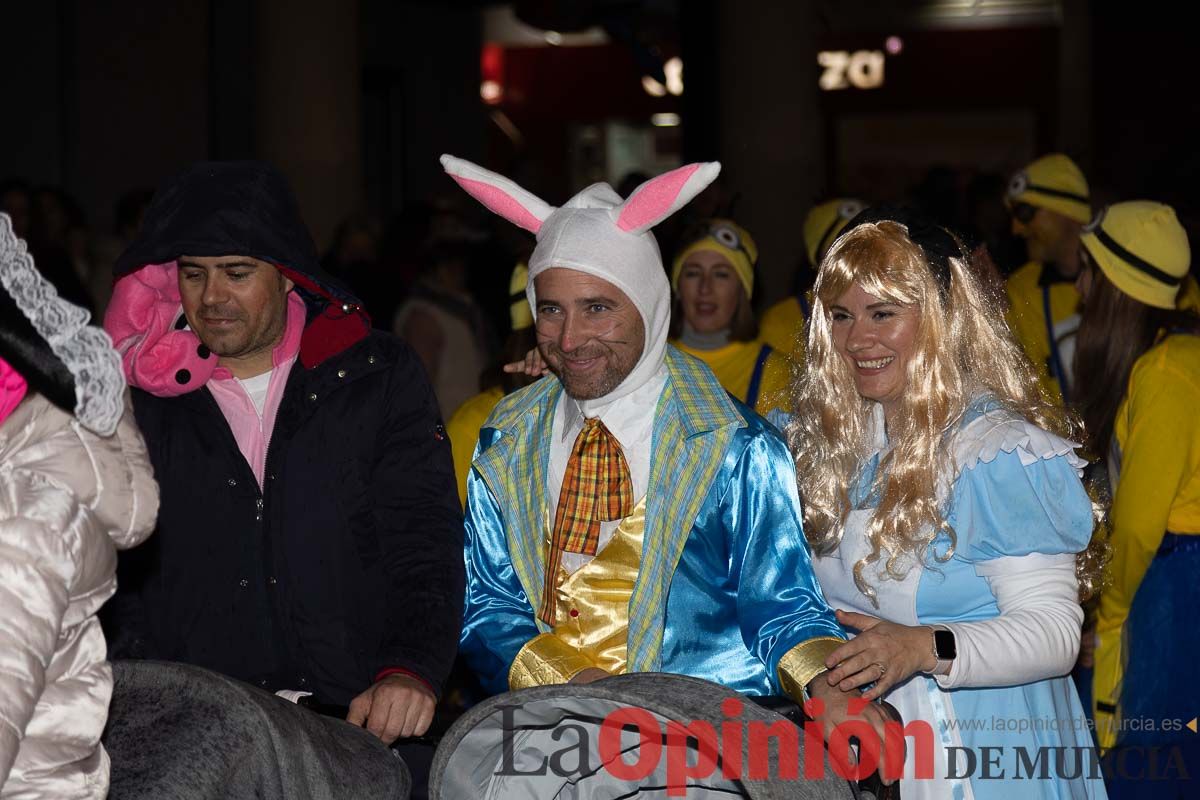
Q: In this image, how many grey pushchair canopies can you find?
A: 2